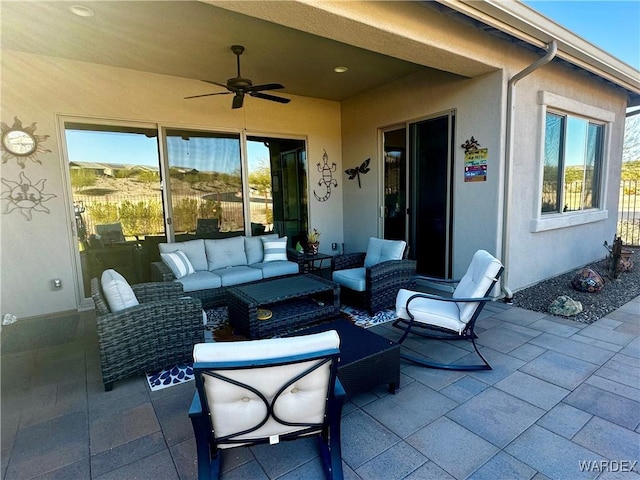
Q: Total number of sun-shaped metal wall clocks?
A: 1